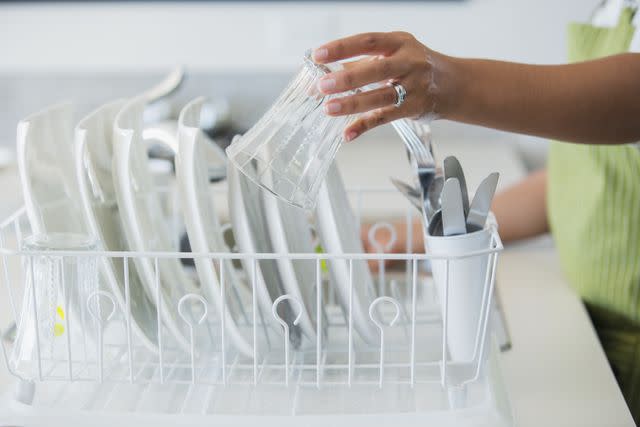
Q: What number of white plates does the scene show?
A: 7